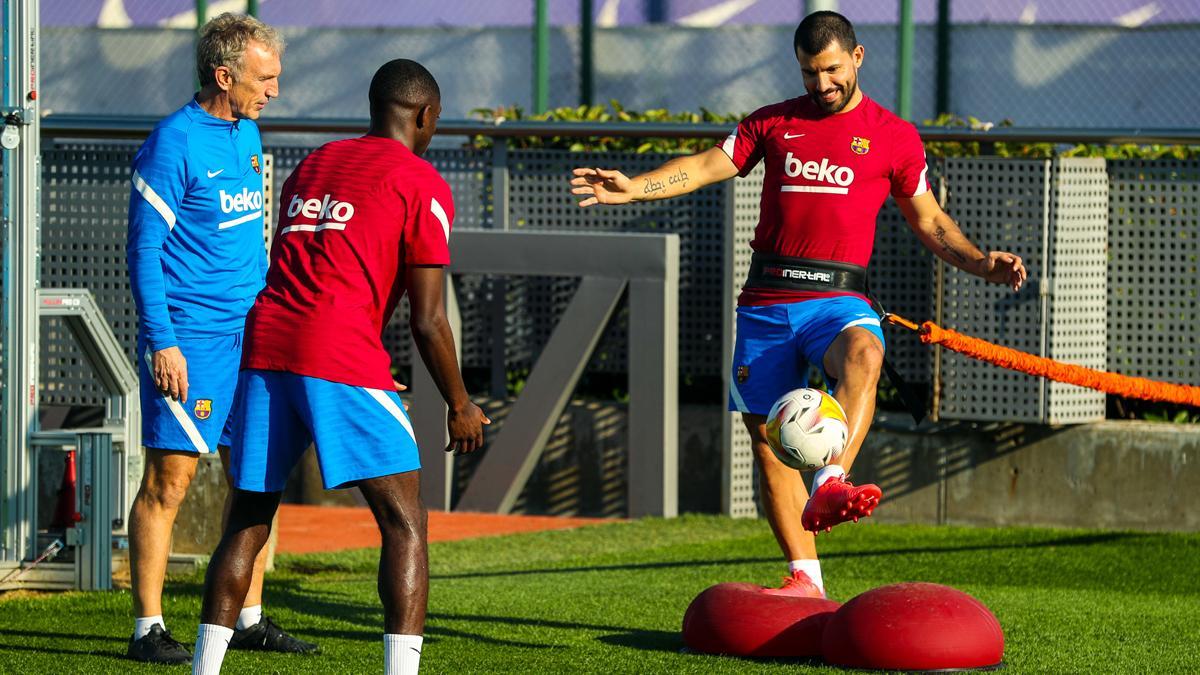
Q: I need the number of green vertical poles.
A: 6